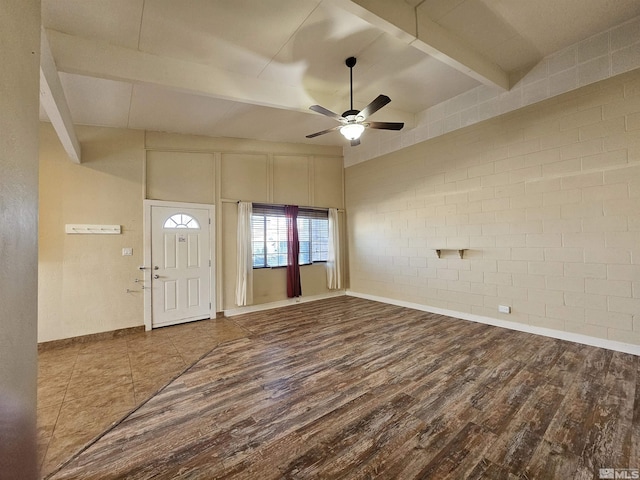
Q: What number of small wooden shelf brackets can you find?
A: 2